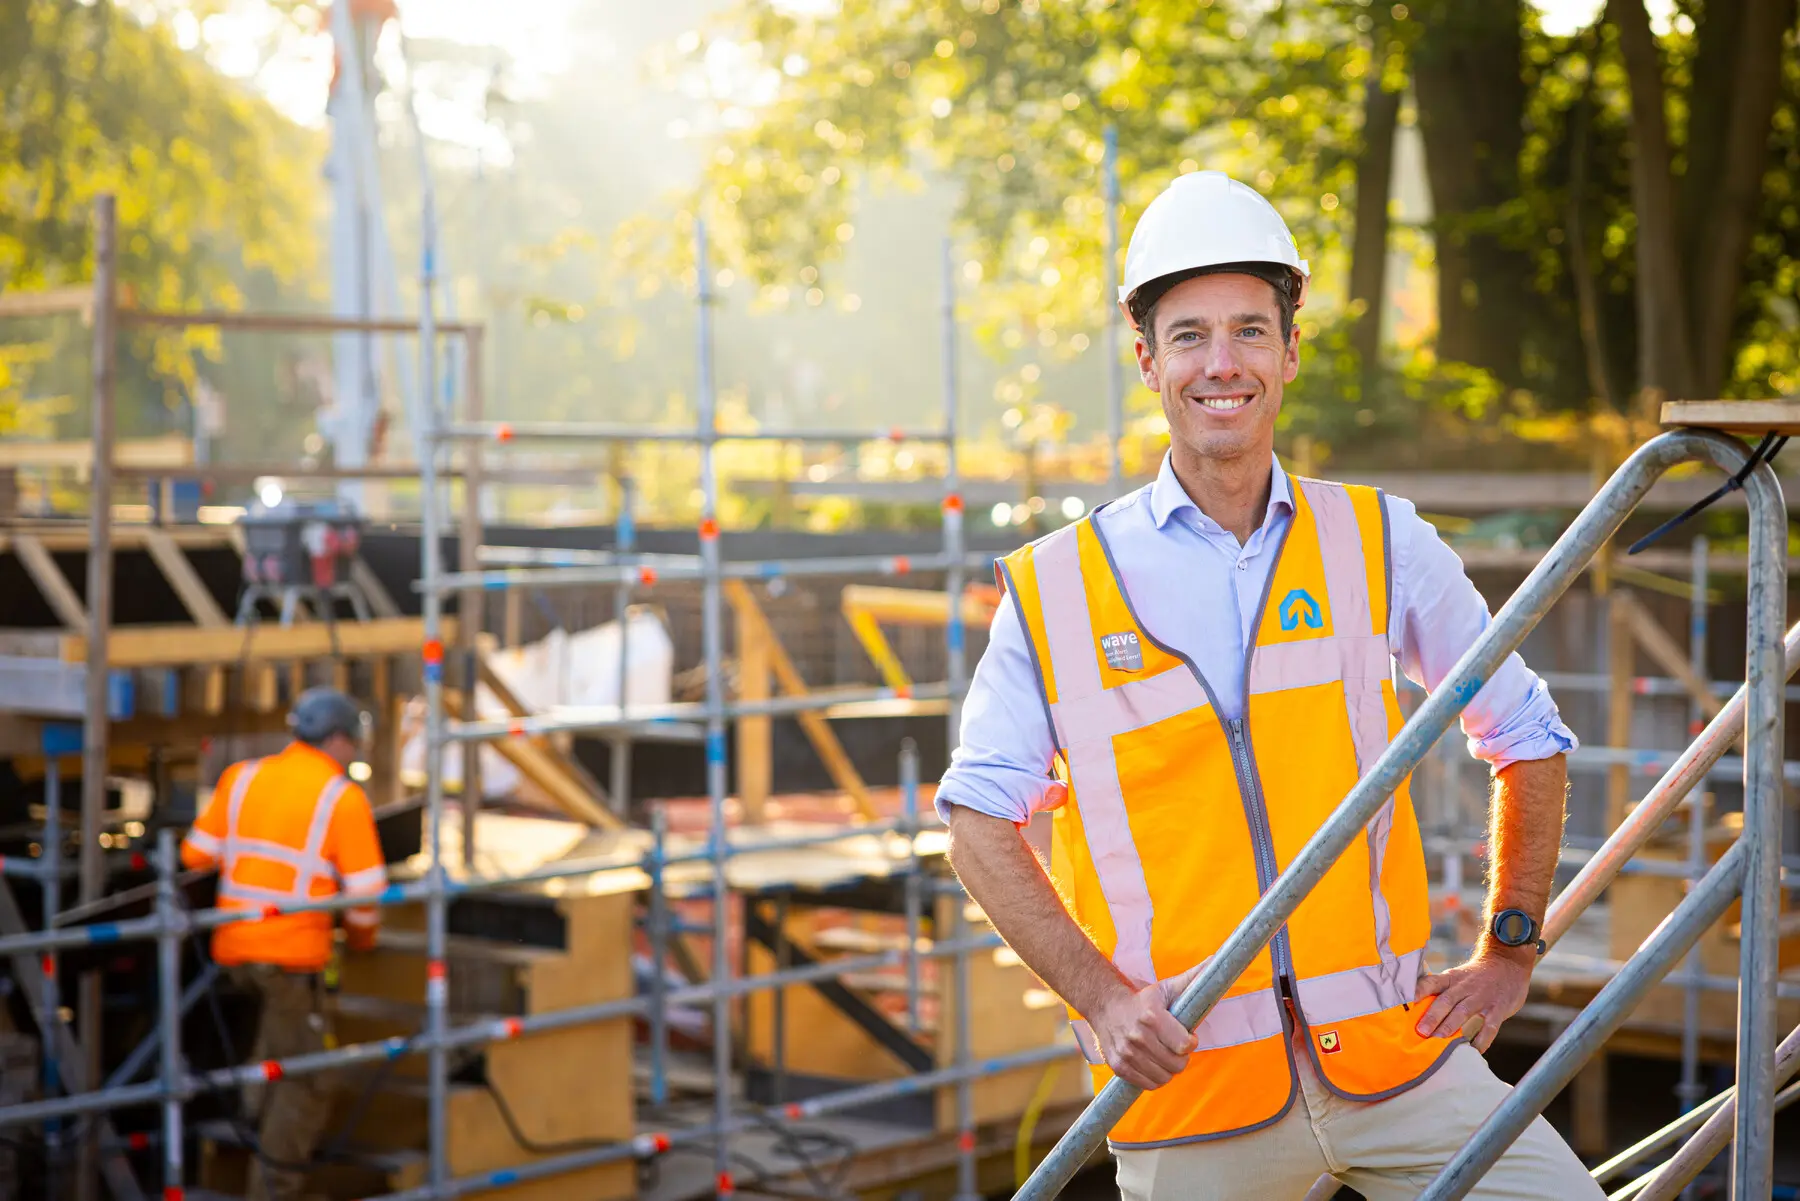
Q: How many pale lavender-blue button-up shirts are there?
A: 1